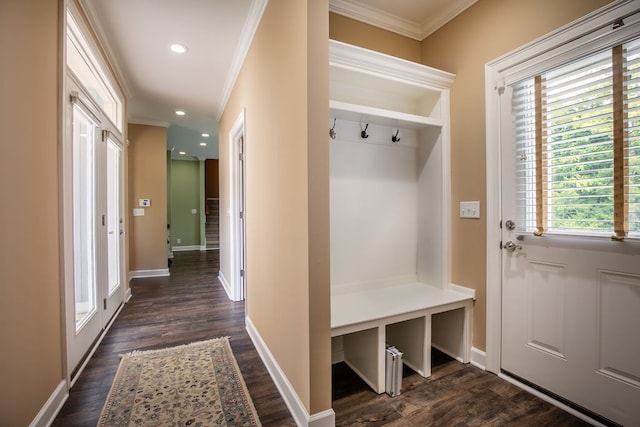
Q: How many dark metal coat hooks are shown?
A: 3